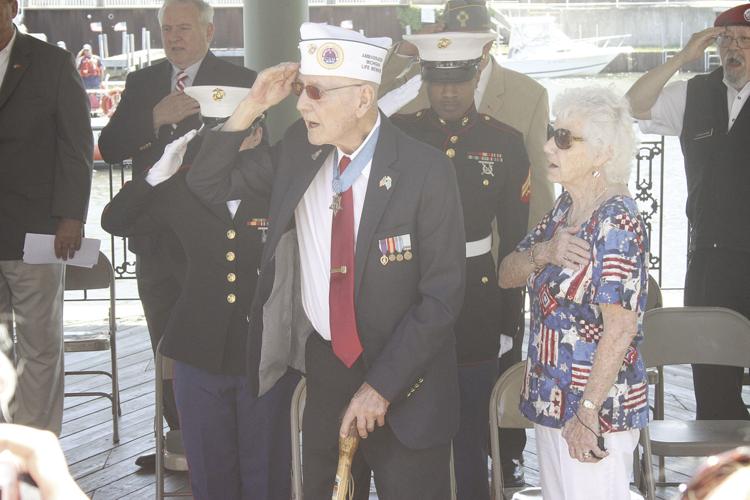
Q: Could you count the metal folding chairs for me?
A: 6